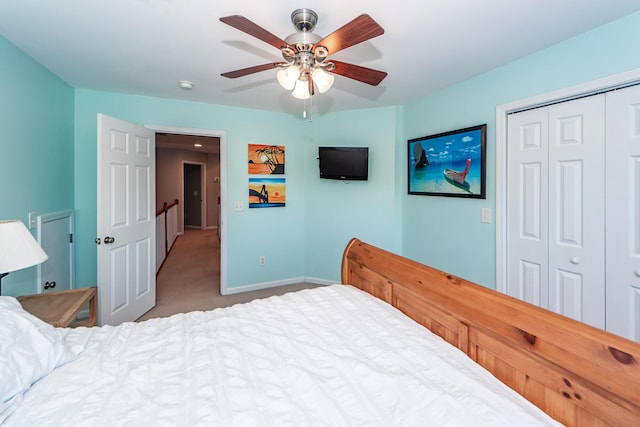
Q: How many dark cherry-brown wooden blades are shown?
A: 5